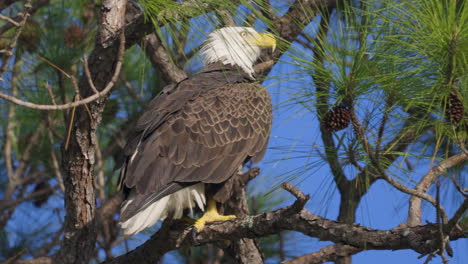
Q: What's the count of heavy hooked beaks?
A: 1